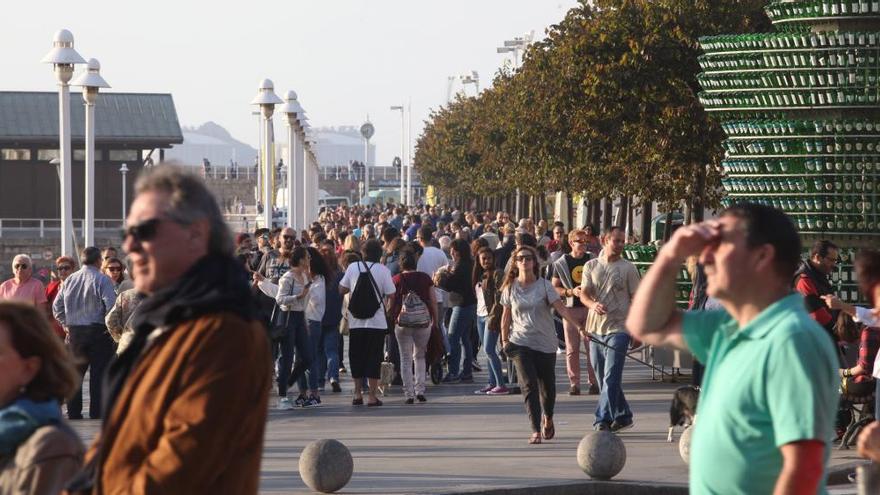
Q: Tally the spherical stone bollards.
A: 3